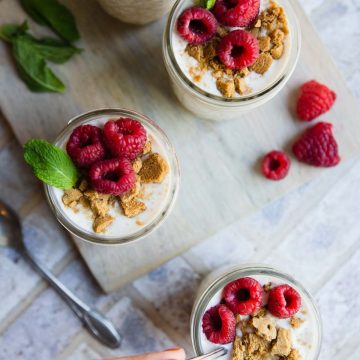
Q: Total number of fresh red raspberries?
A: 12